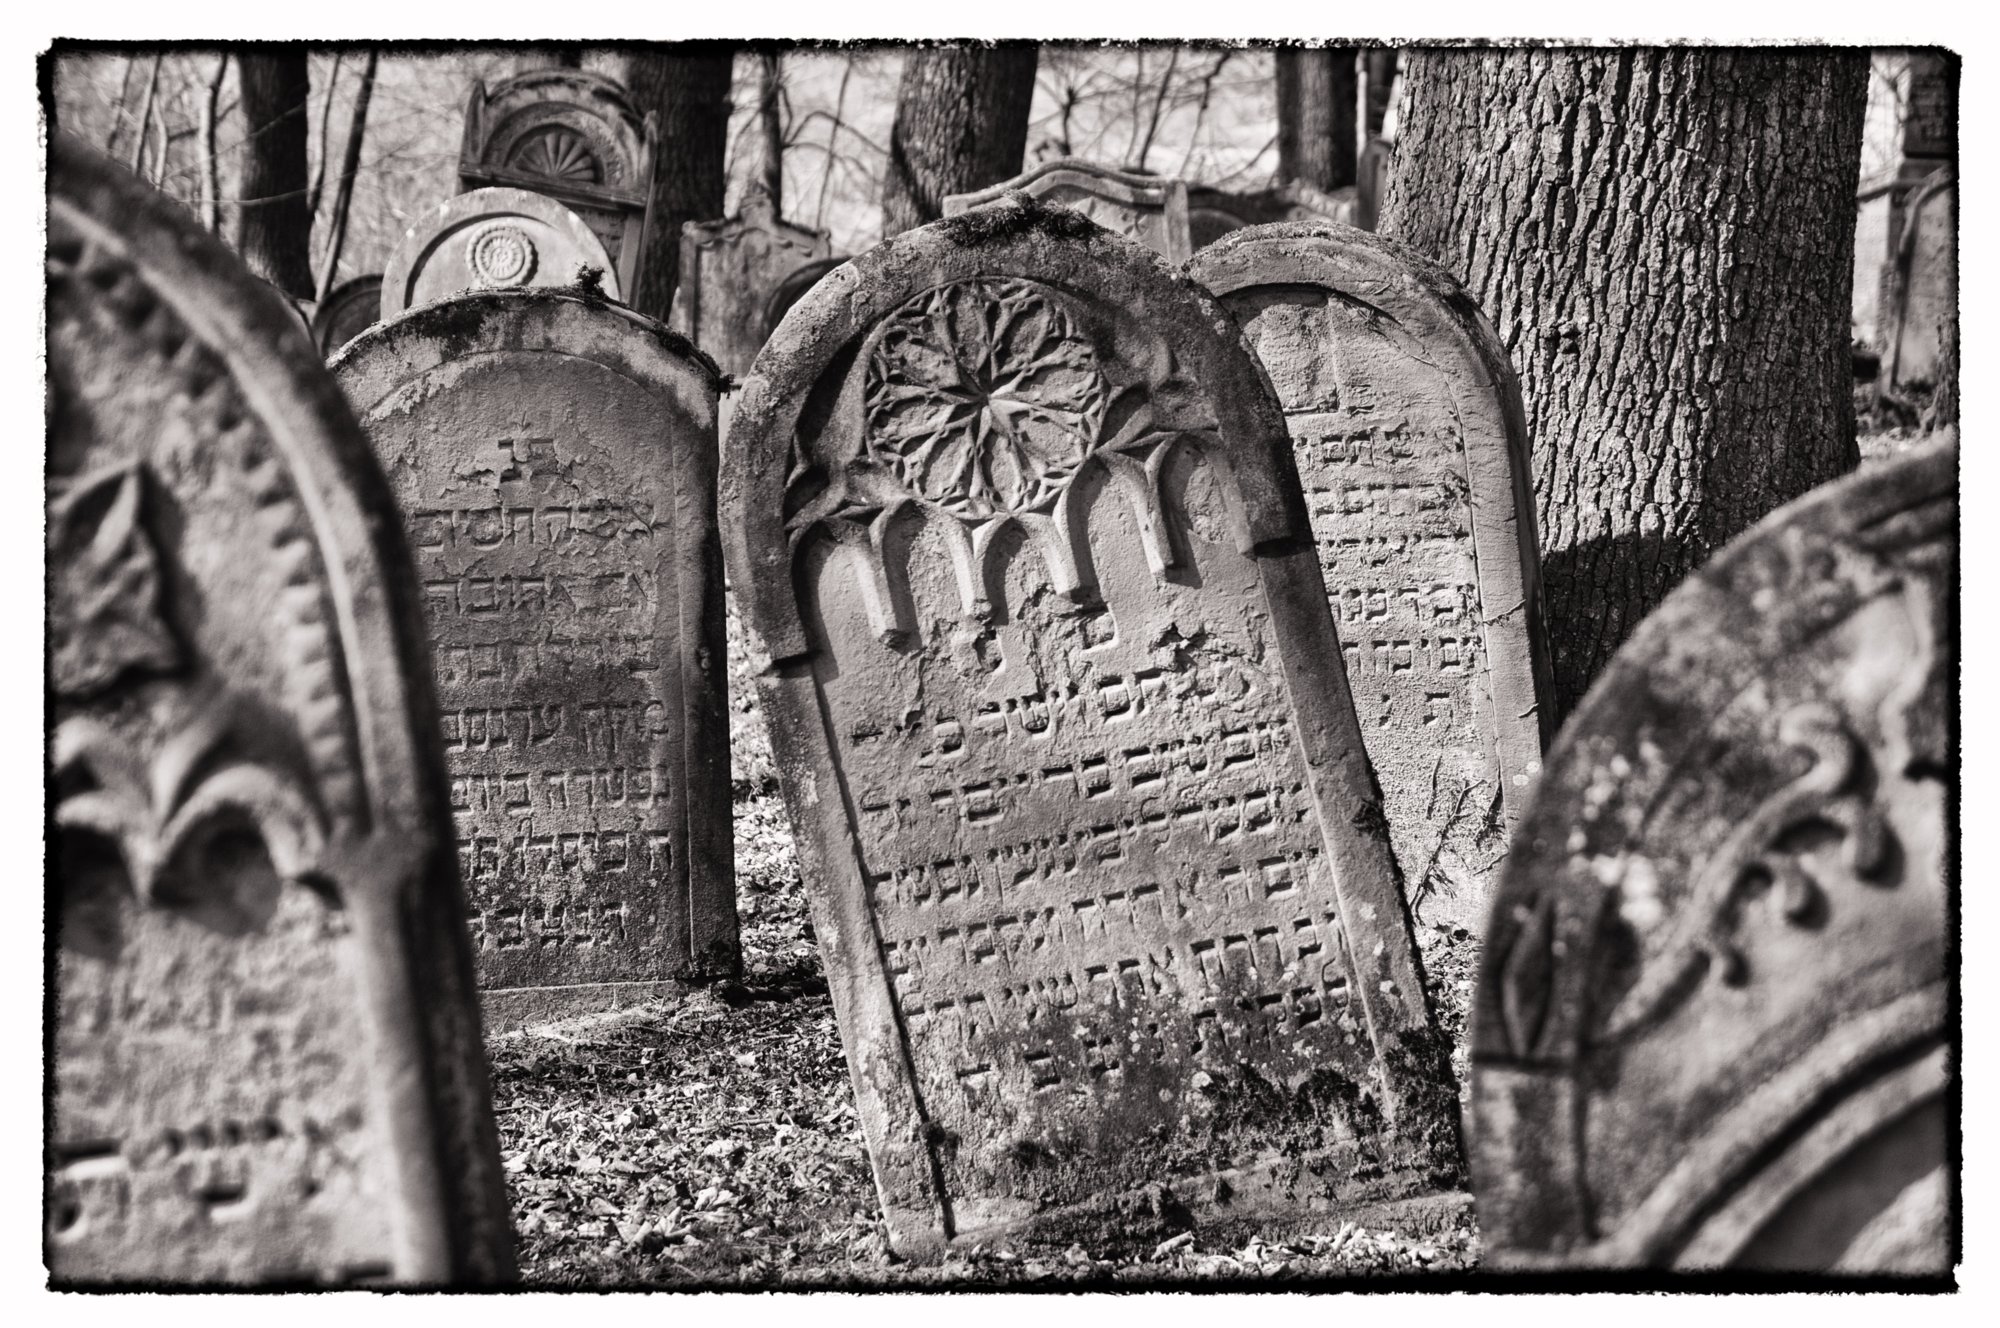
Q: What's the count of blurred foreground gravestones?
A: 2